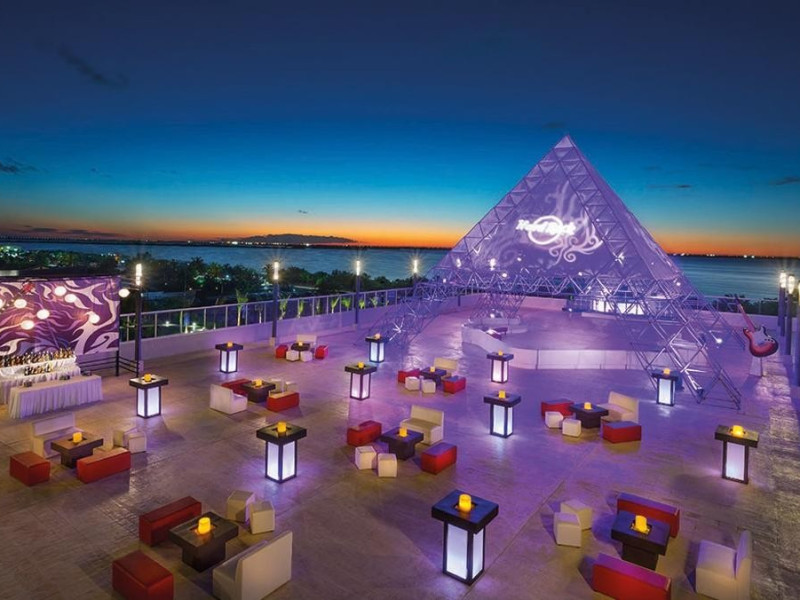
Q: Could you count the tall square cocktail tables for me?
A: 10